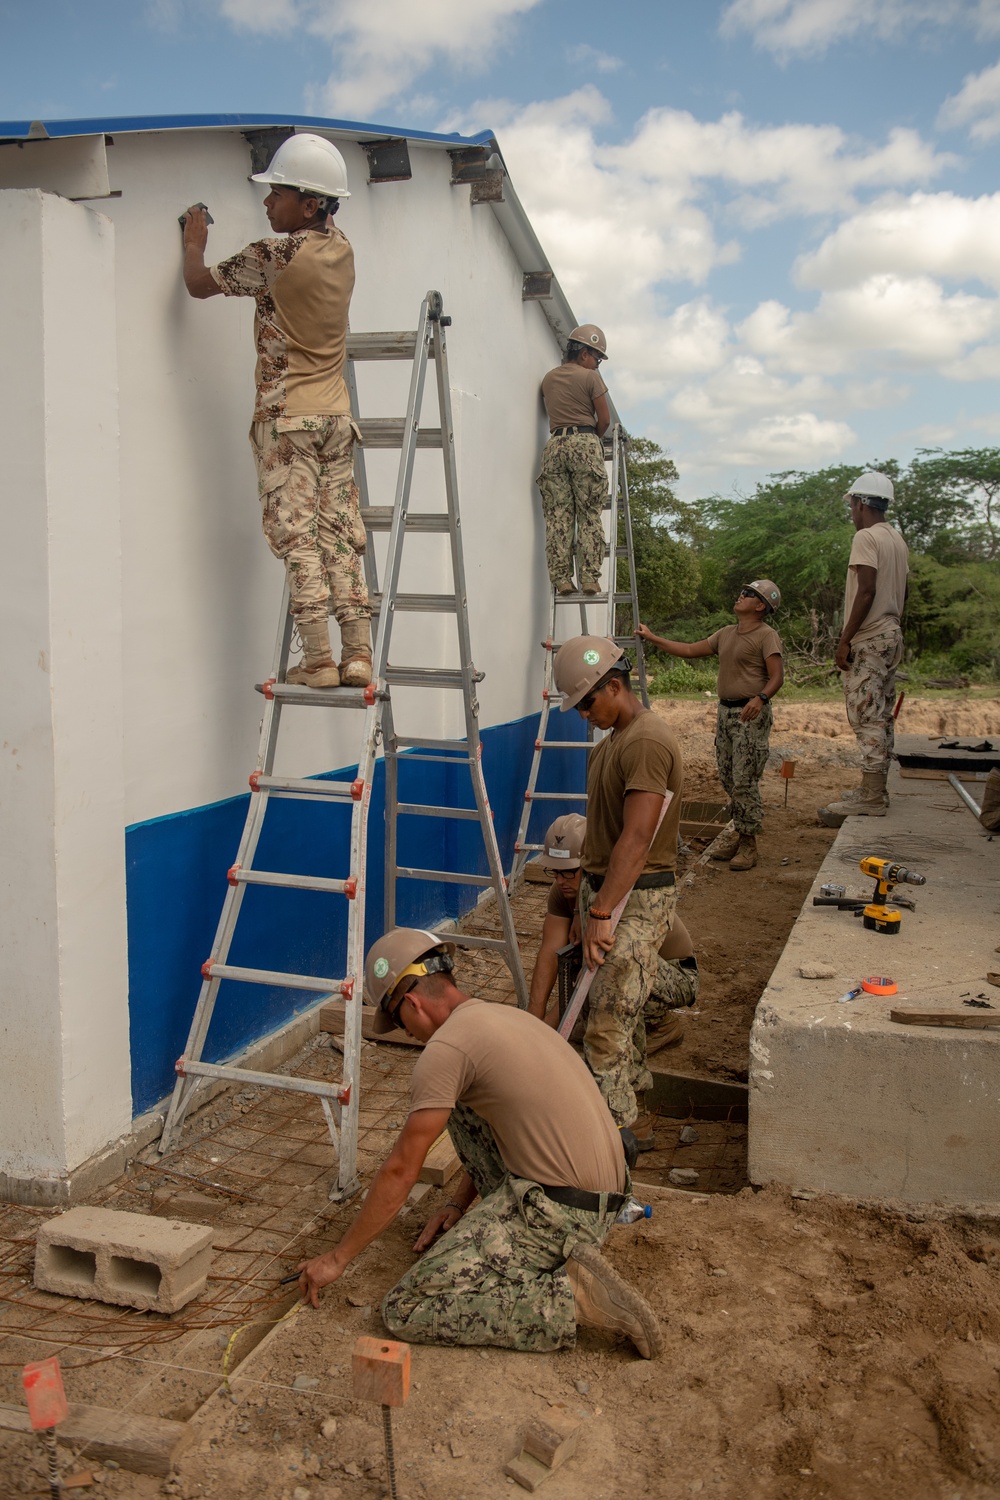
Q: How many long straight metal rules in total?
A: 1